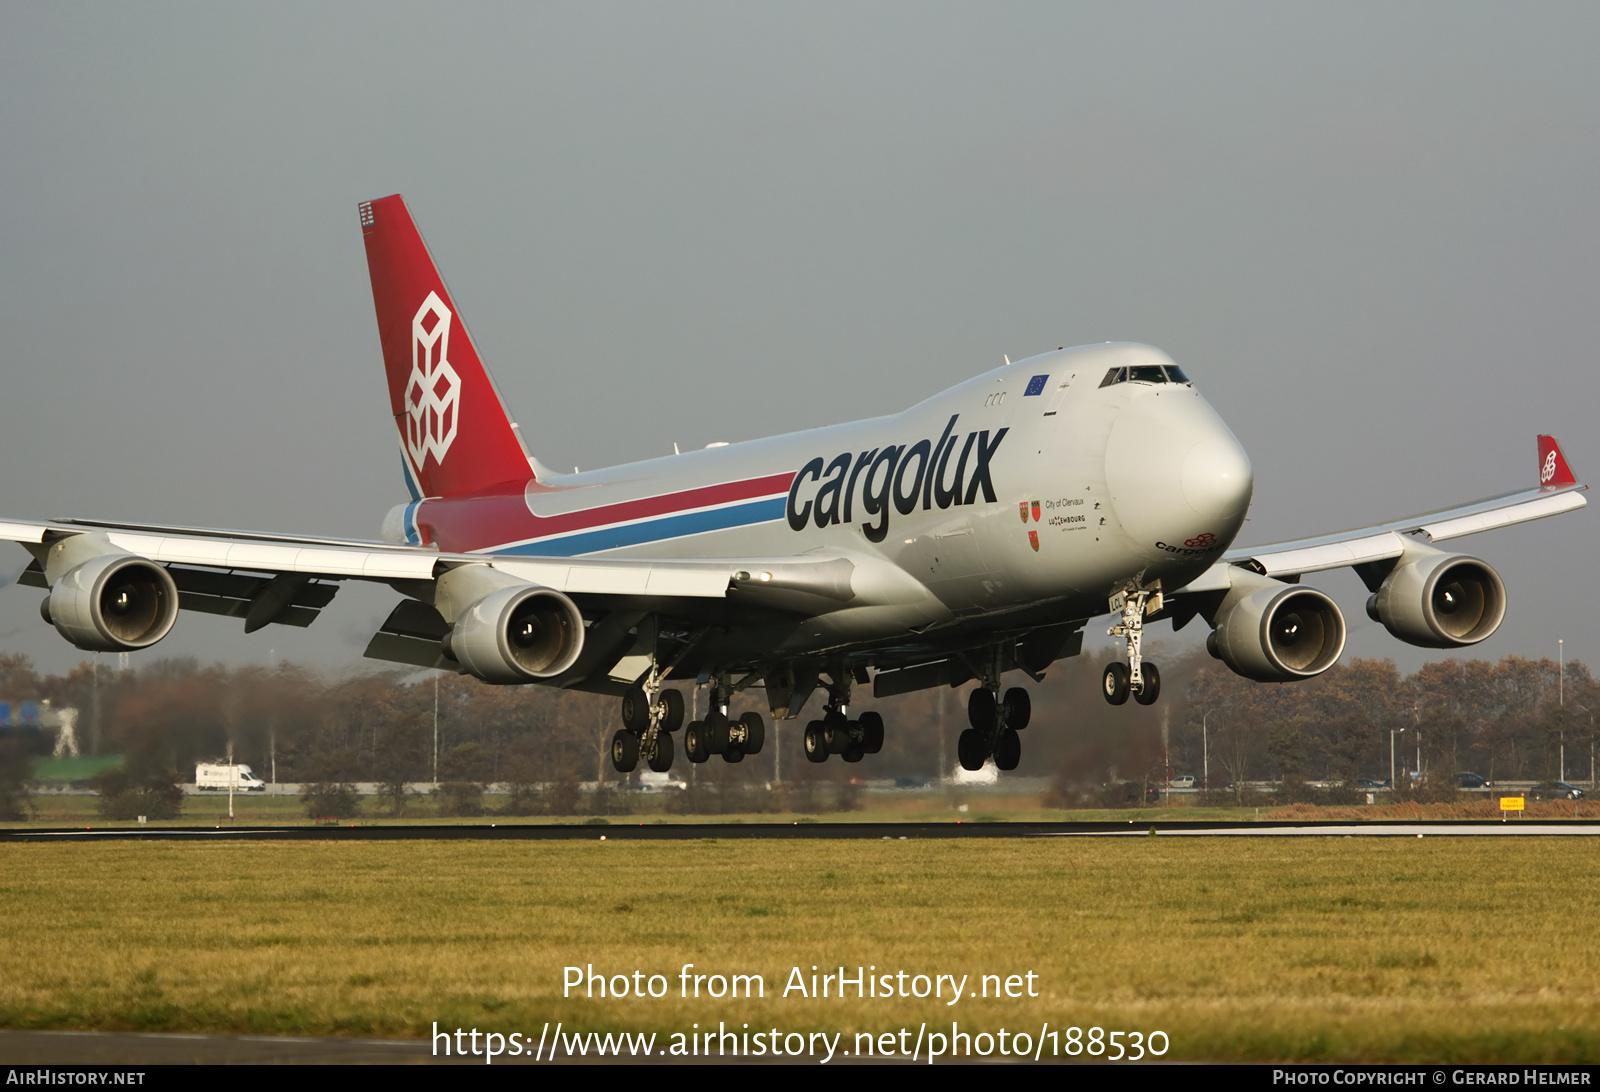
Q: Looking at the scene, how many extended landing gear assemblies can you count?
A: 5